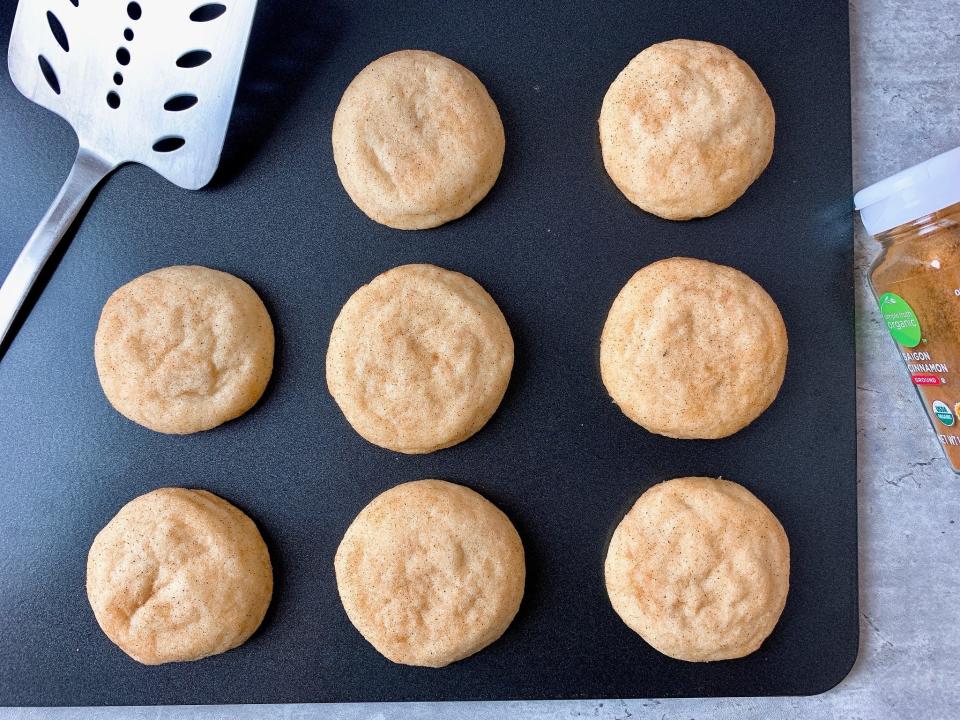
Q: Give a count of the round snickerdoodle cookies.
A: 8